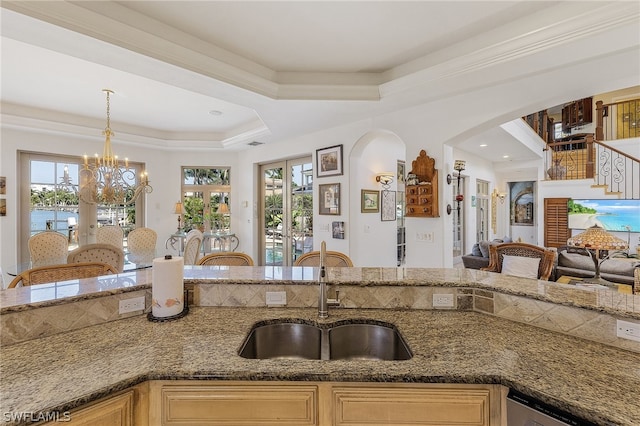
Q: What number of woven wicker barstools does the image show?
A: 3